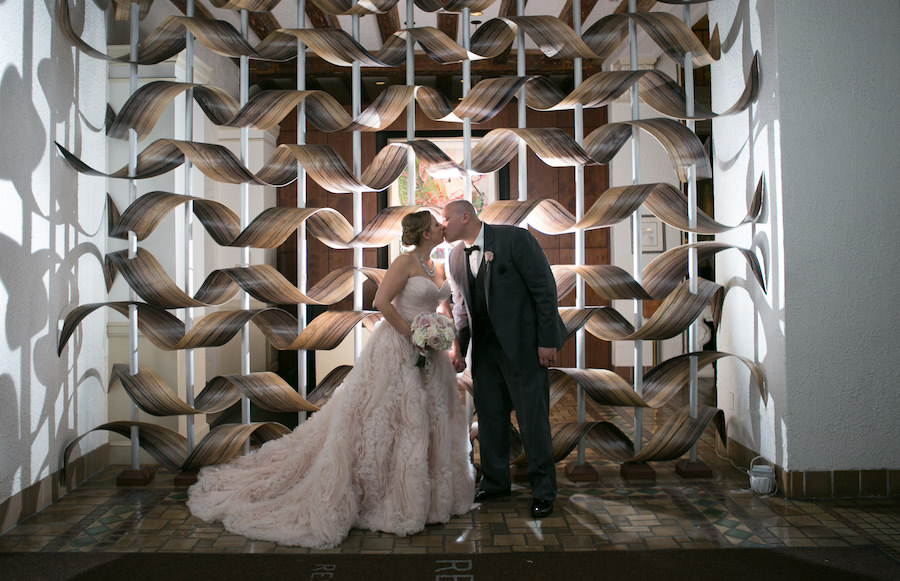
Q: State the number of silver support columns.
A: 11